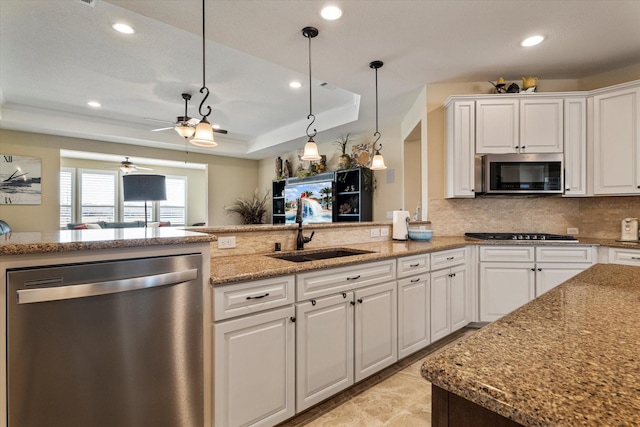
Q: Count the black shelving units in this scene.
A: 2